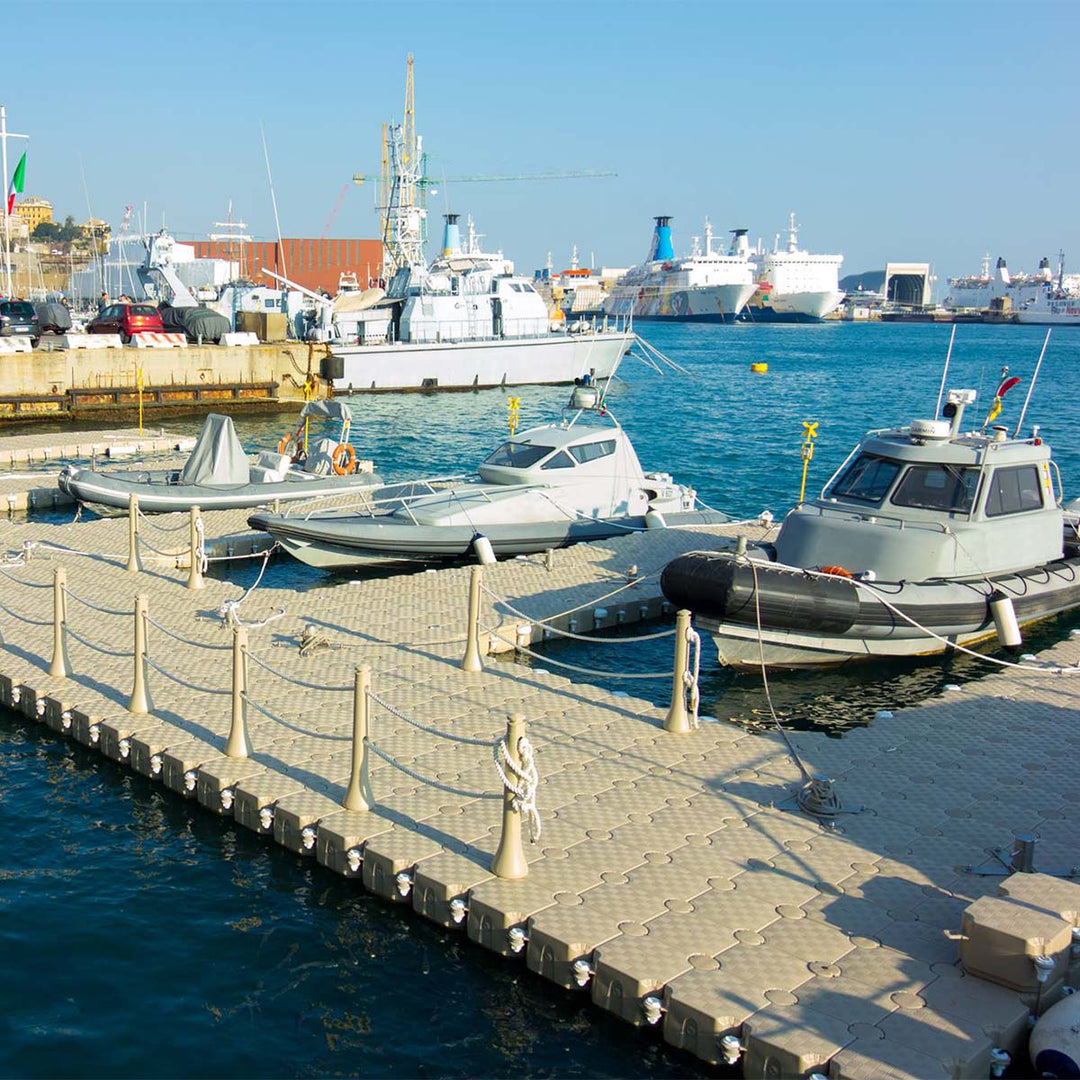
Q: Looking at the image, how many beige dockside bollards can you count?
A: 9